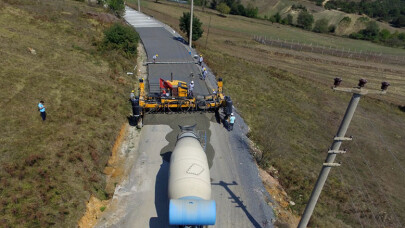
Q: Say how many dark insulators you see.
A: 3